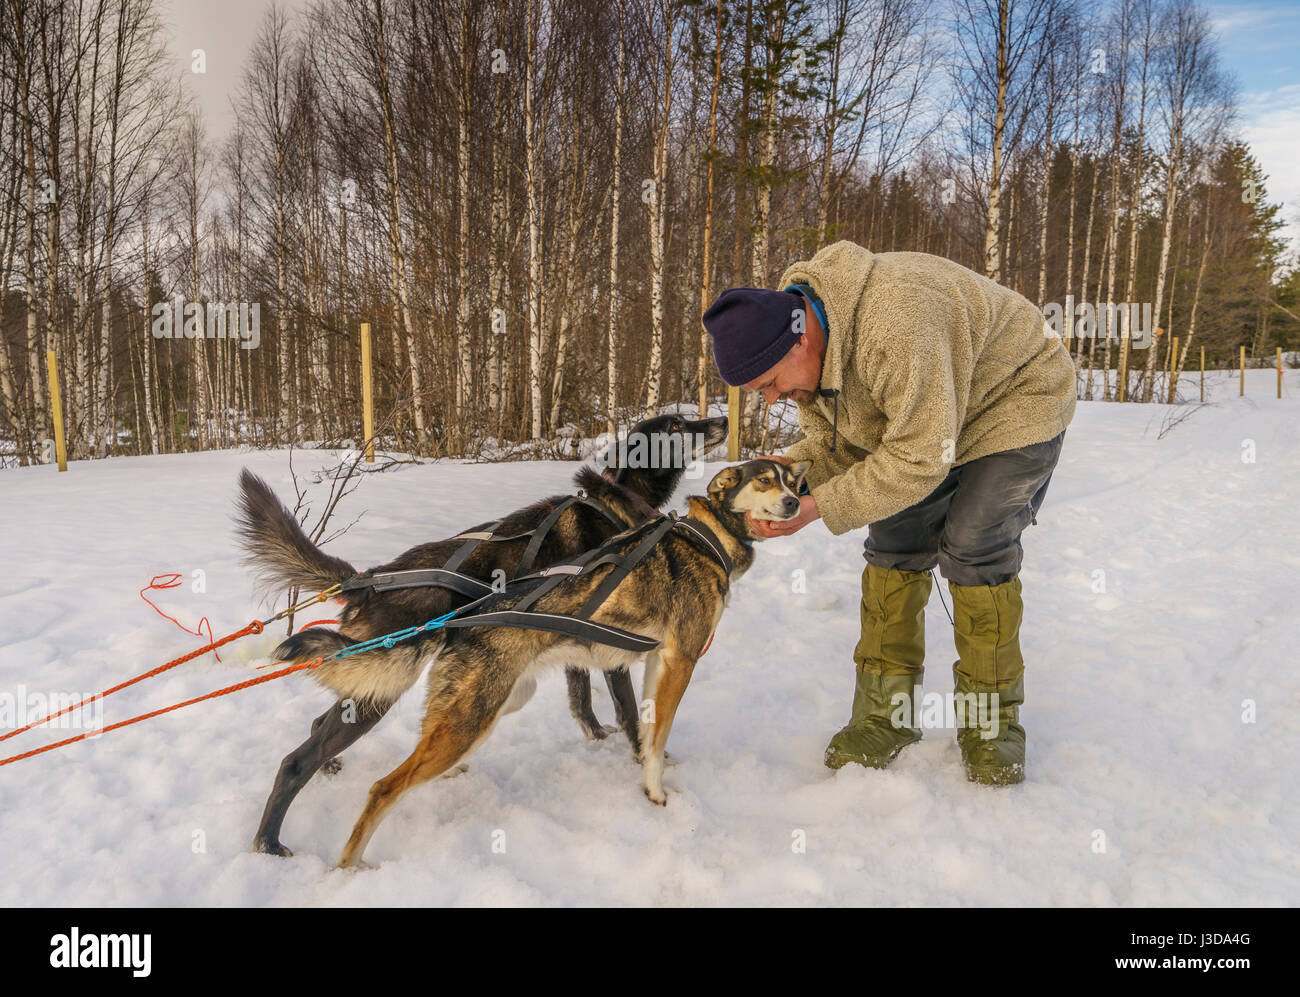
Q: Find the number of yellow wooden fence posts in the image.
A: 9